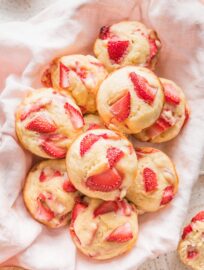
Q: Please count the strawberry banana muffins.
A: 11